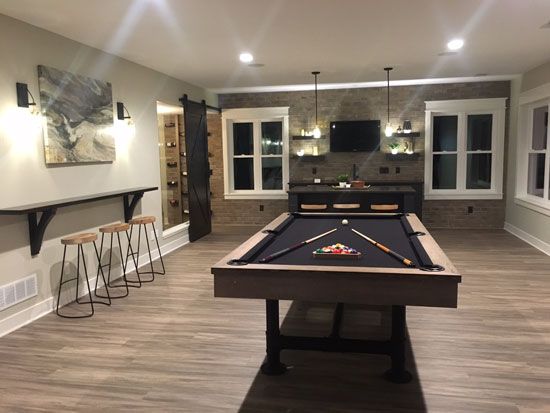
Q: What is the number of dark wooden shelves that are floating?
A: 4